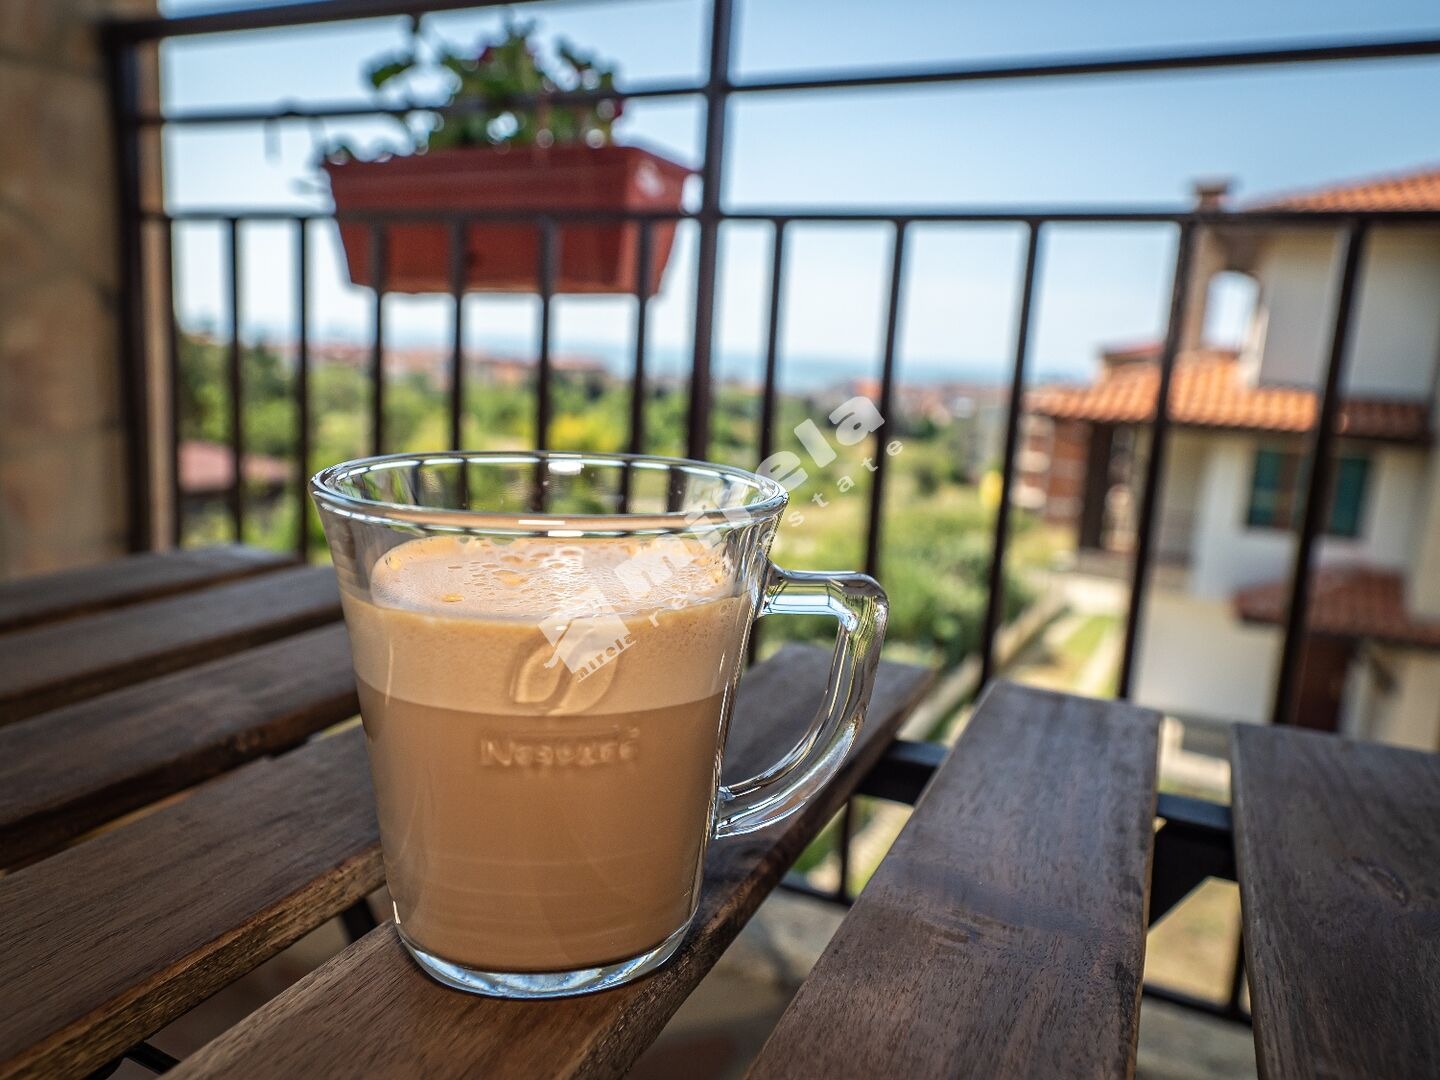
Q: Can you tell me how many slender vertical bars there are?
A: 12